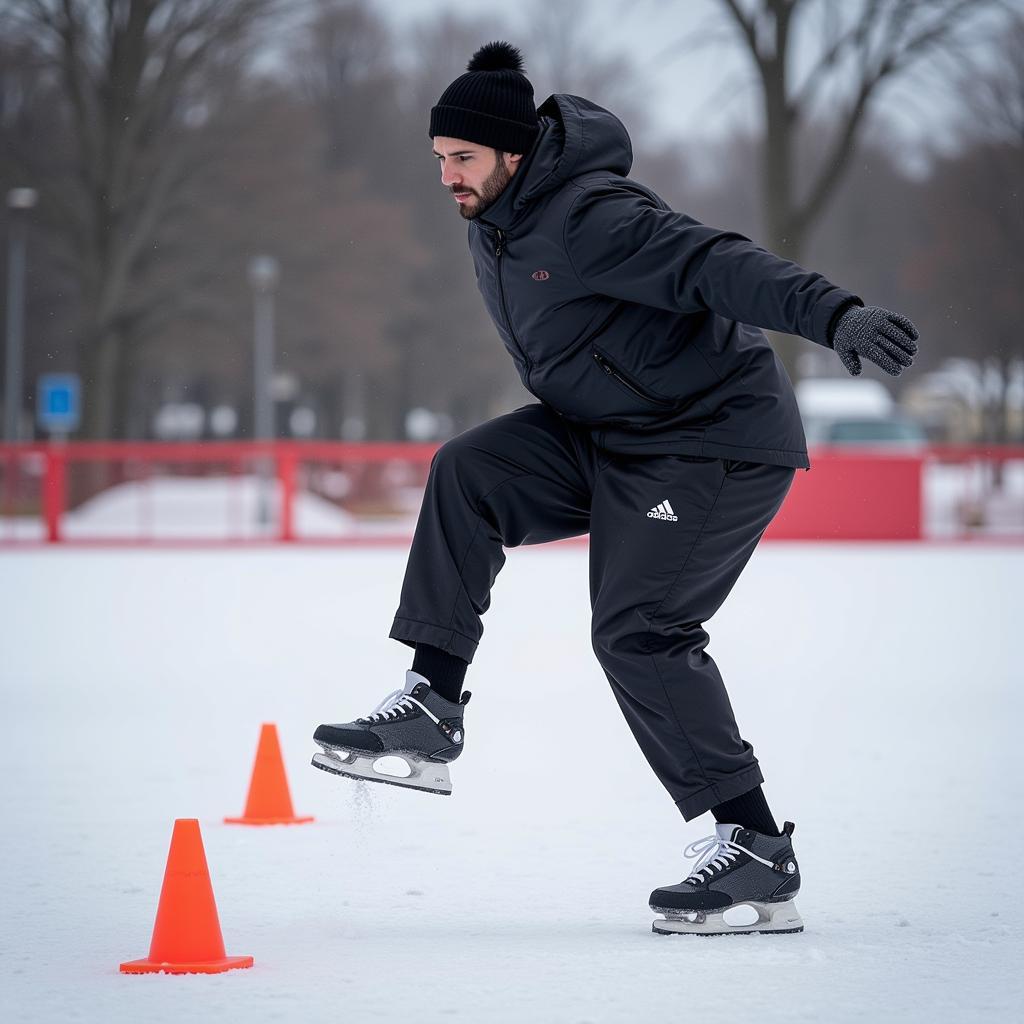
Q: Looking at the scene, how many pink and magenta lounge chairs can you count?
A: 0